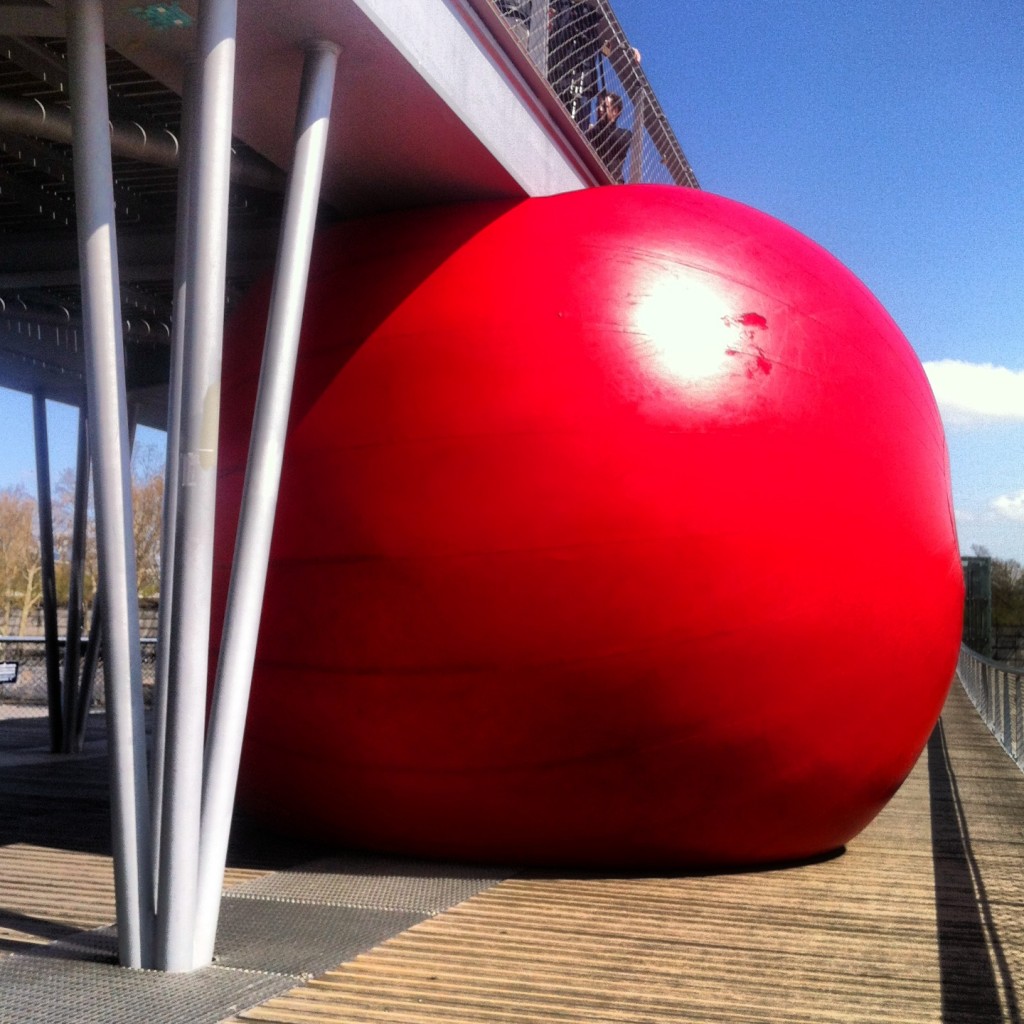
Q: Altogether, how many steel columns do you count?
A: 7